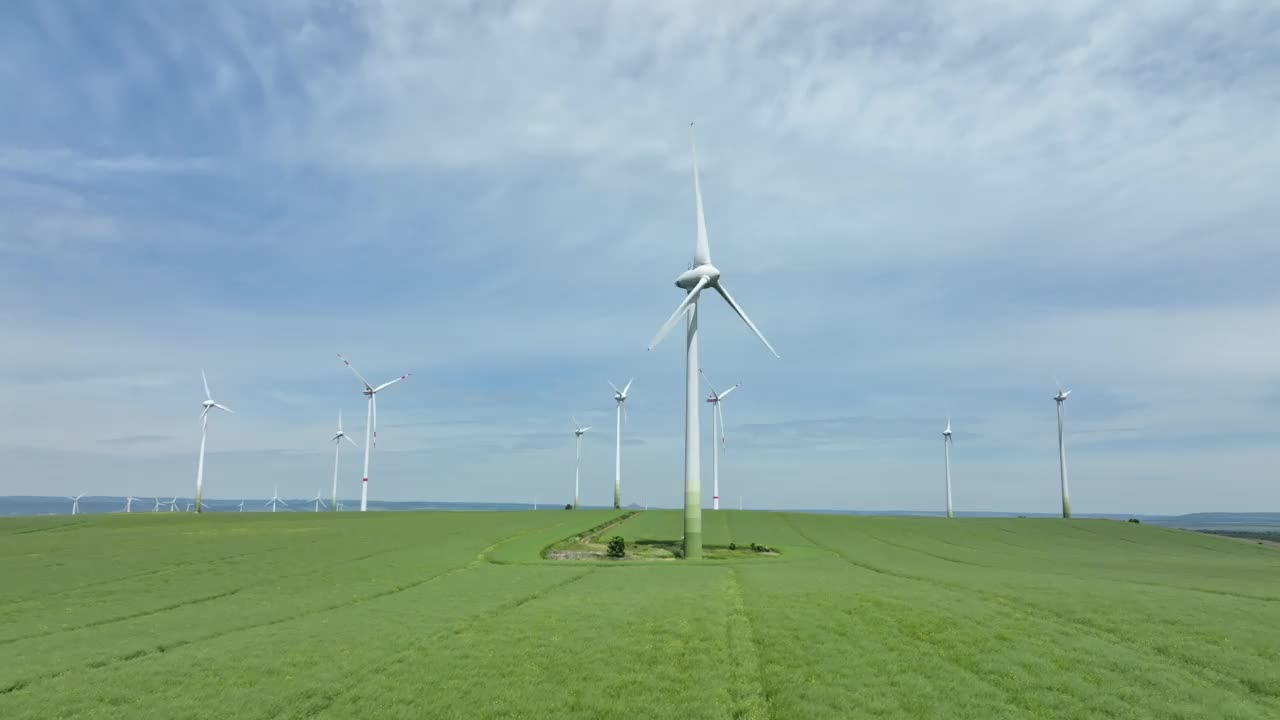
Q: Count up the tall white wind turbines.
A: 9